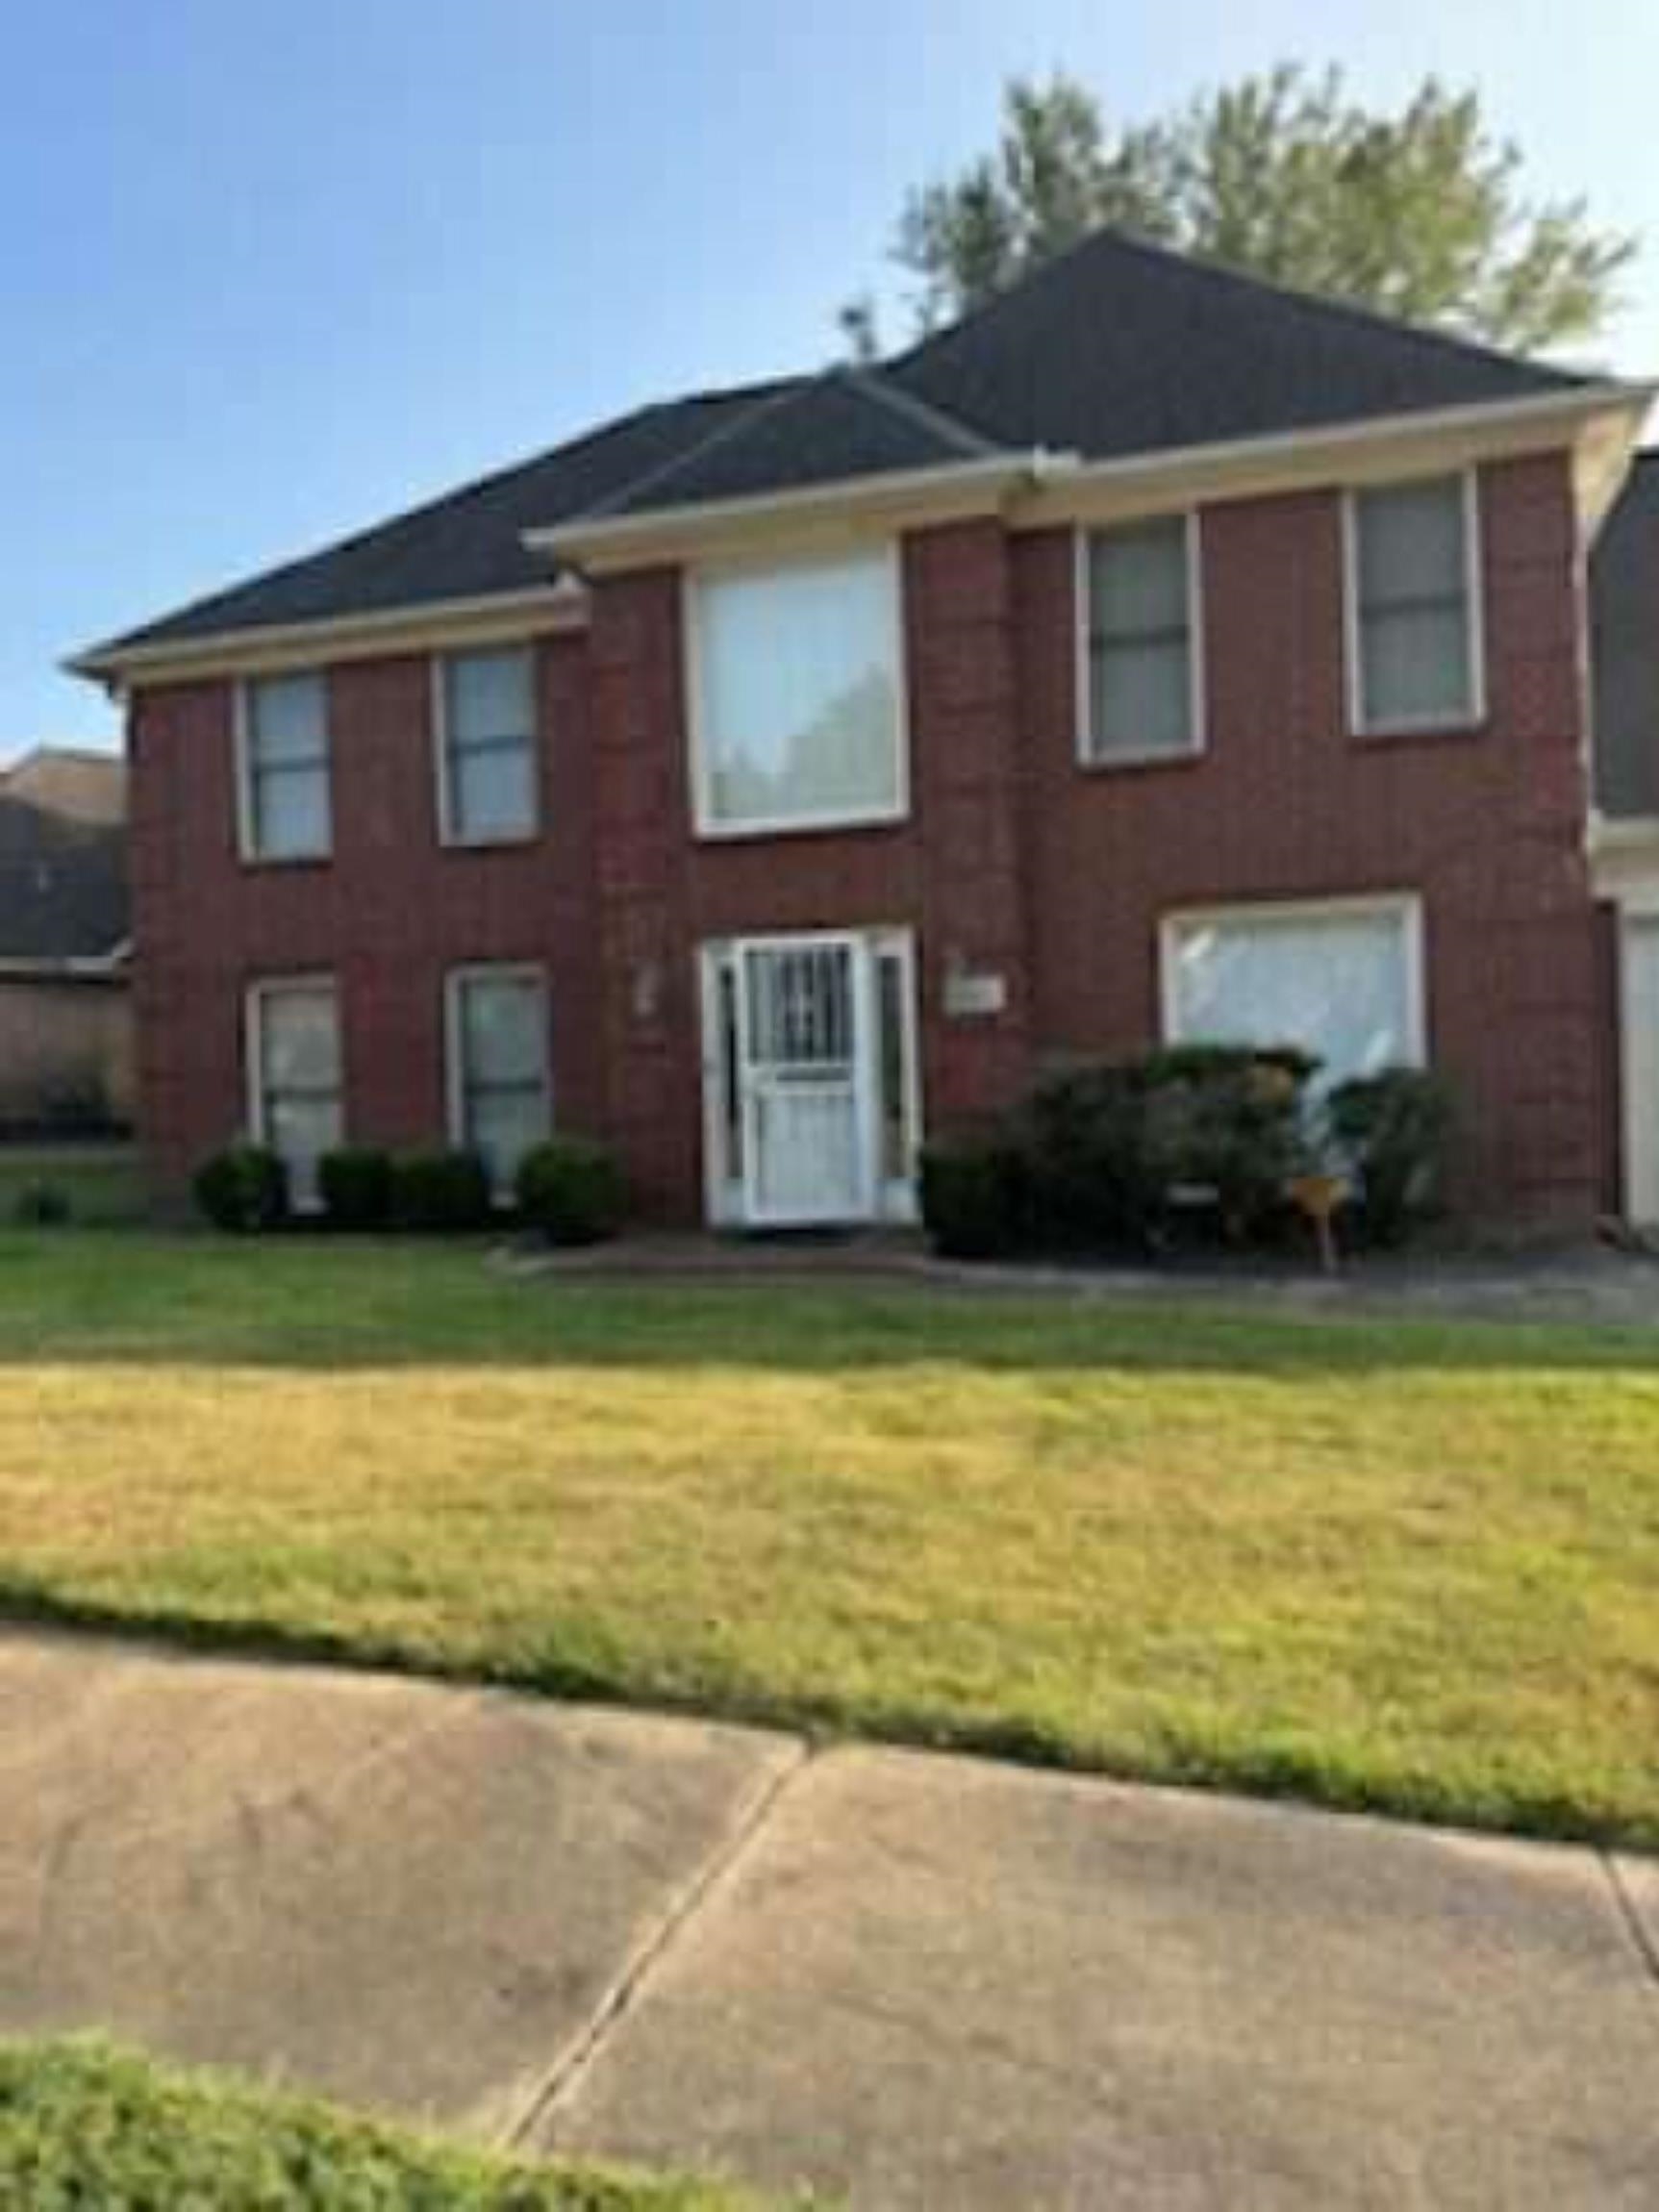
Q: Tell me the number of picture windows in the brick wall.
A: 2